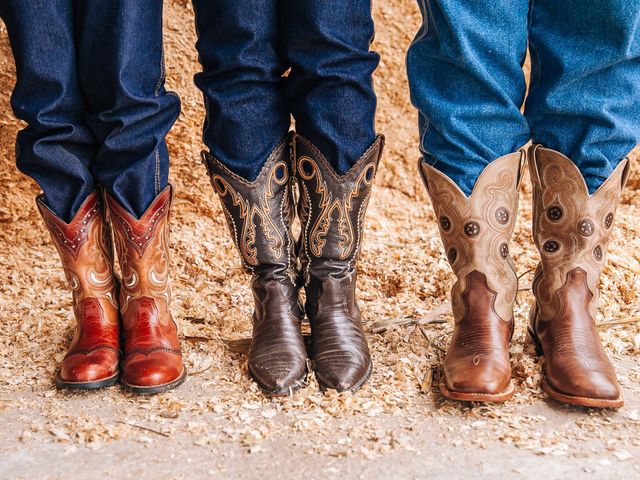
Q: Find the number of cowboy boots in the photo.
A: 6